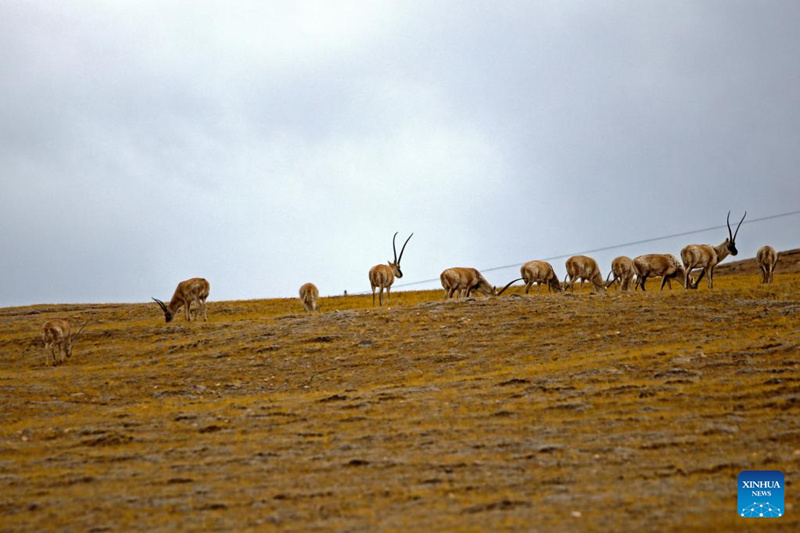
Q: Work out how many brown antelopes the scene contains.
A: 11